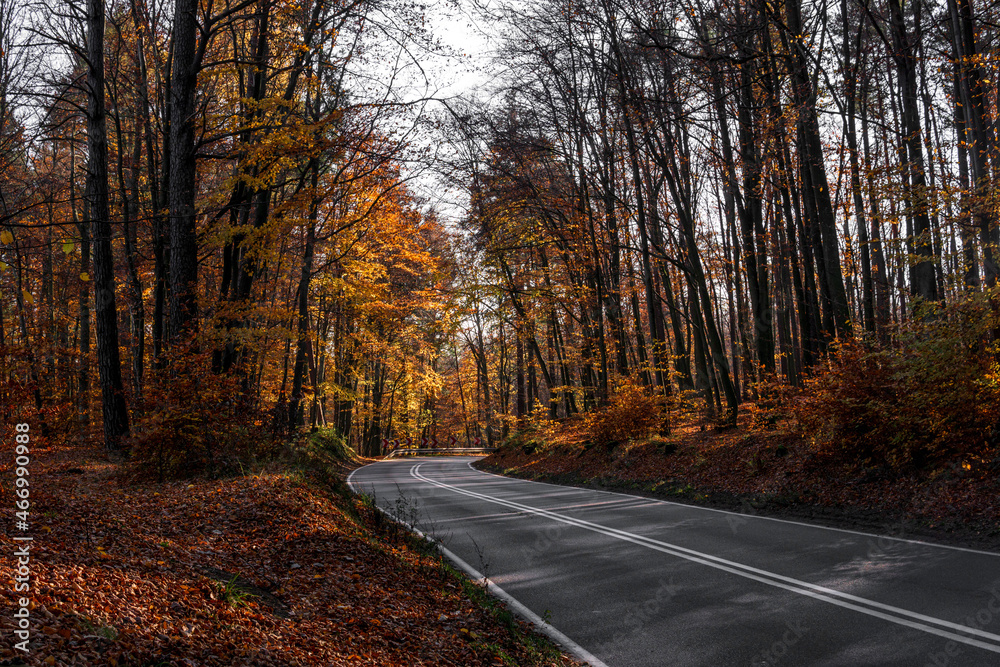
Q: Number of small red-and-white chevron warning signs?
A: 7